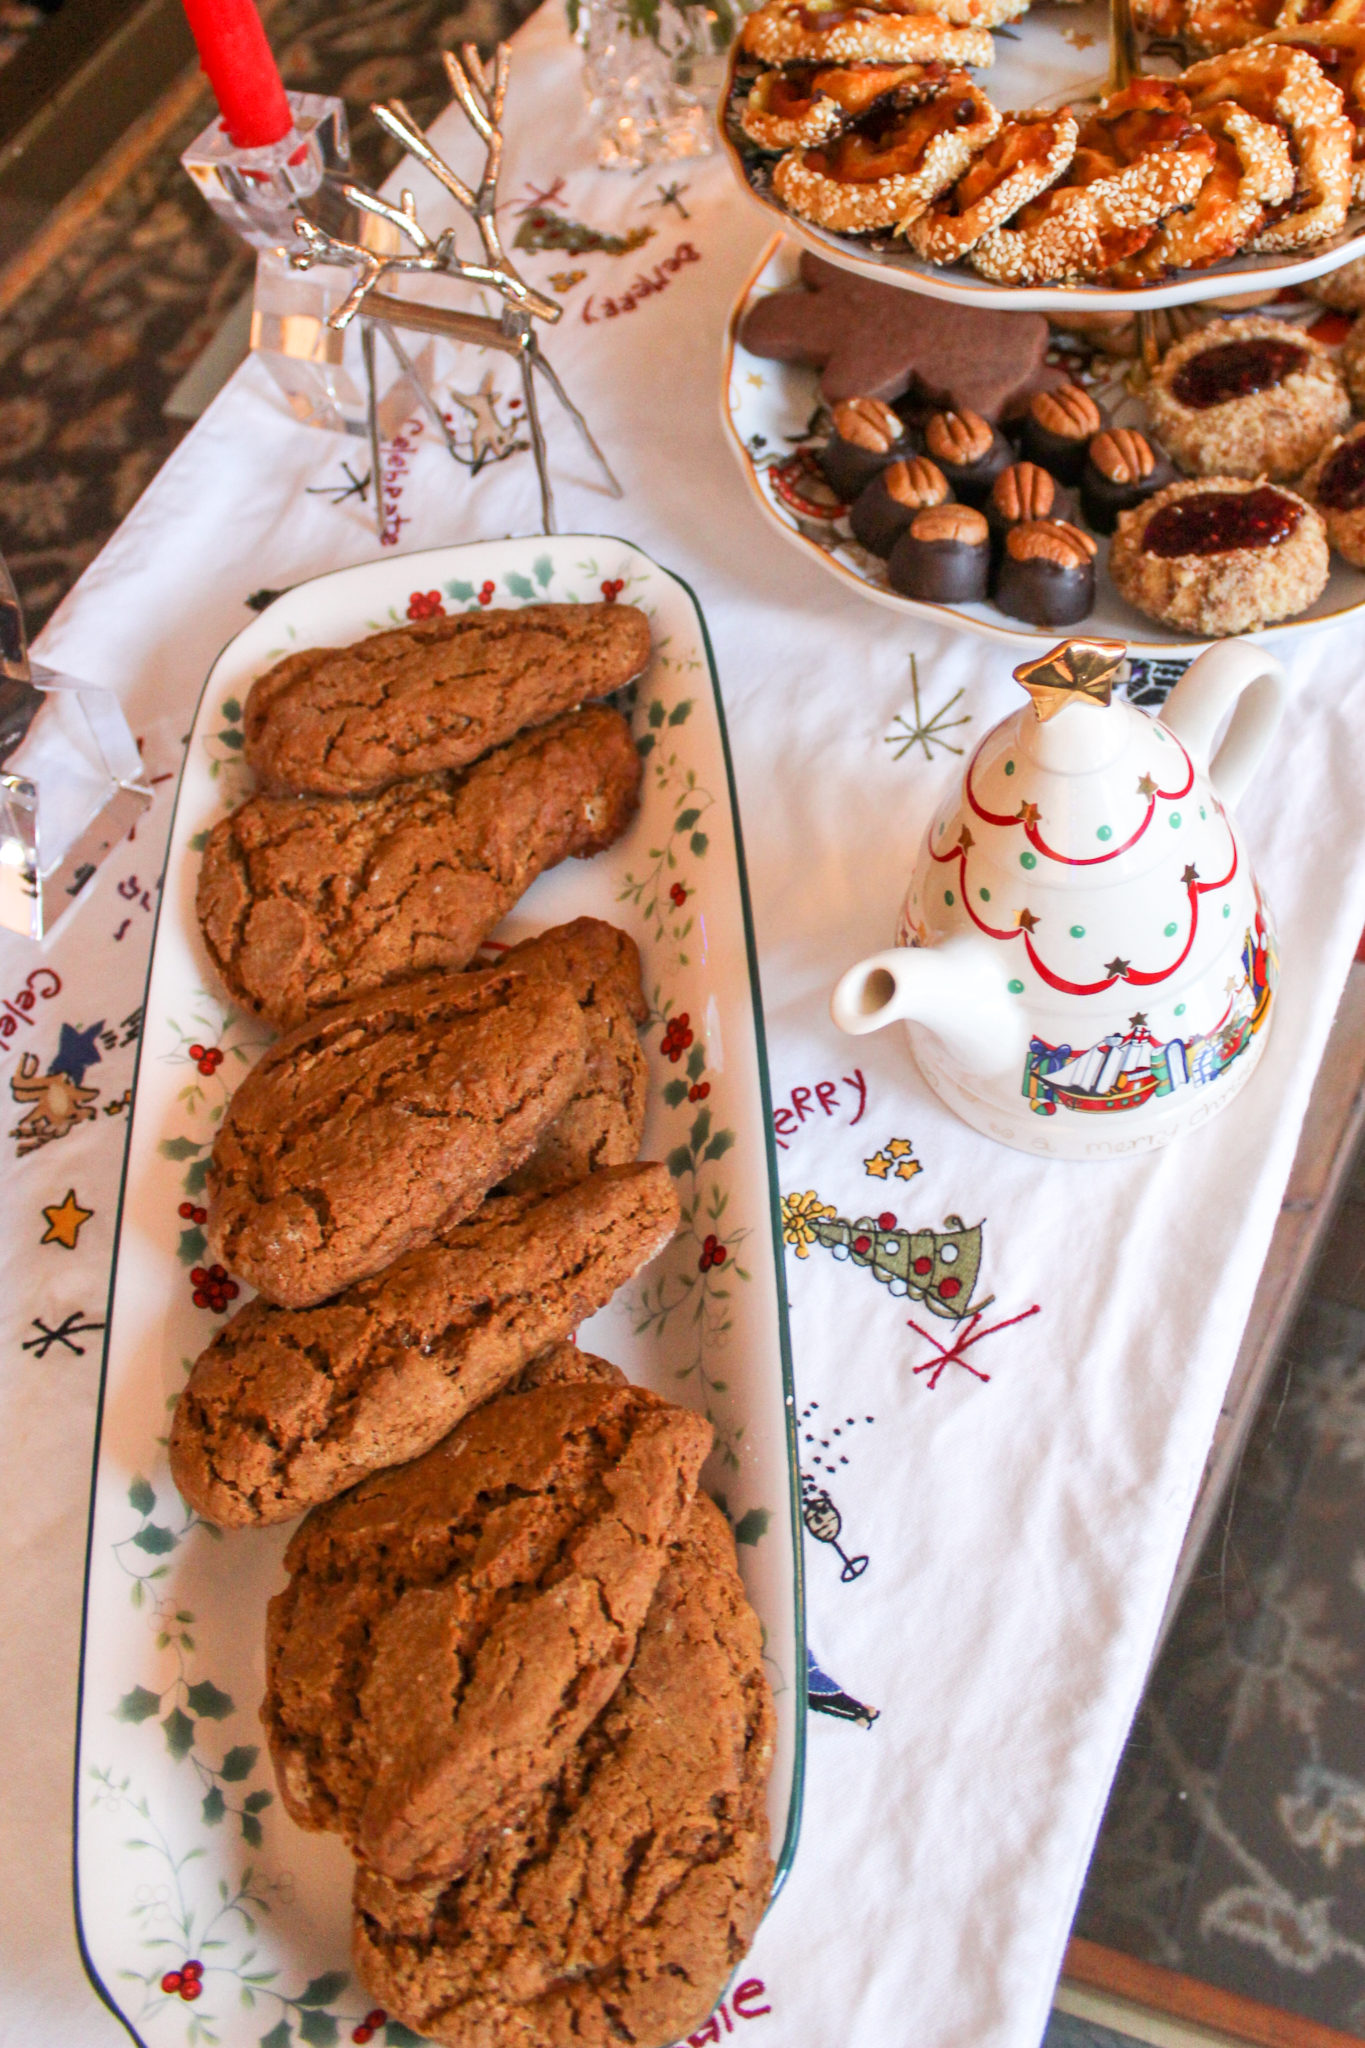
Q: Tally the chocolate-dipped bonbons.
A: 8